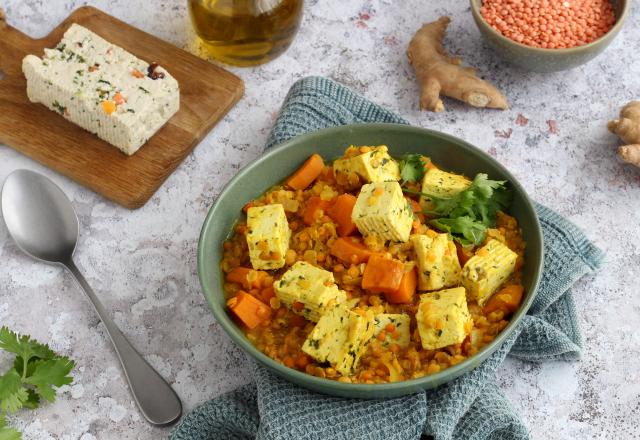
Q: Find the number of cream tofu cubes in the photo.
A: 10